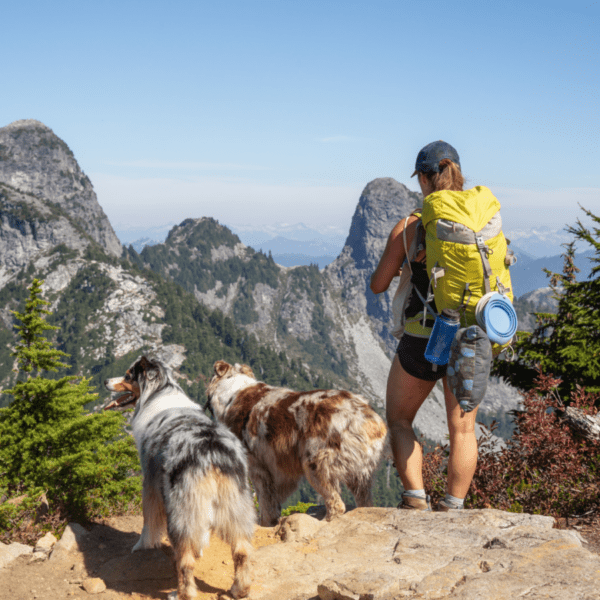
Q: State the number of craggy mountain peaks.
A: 3